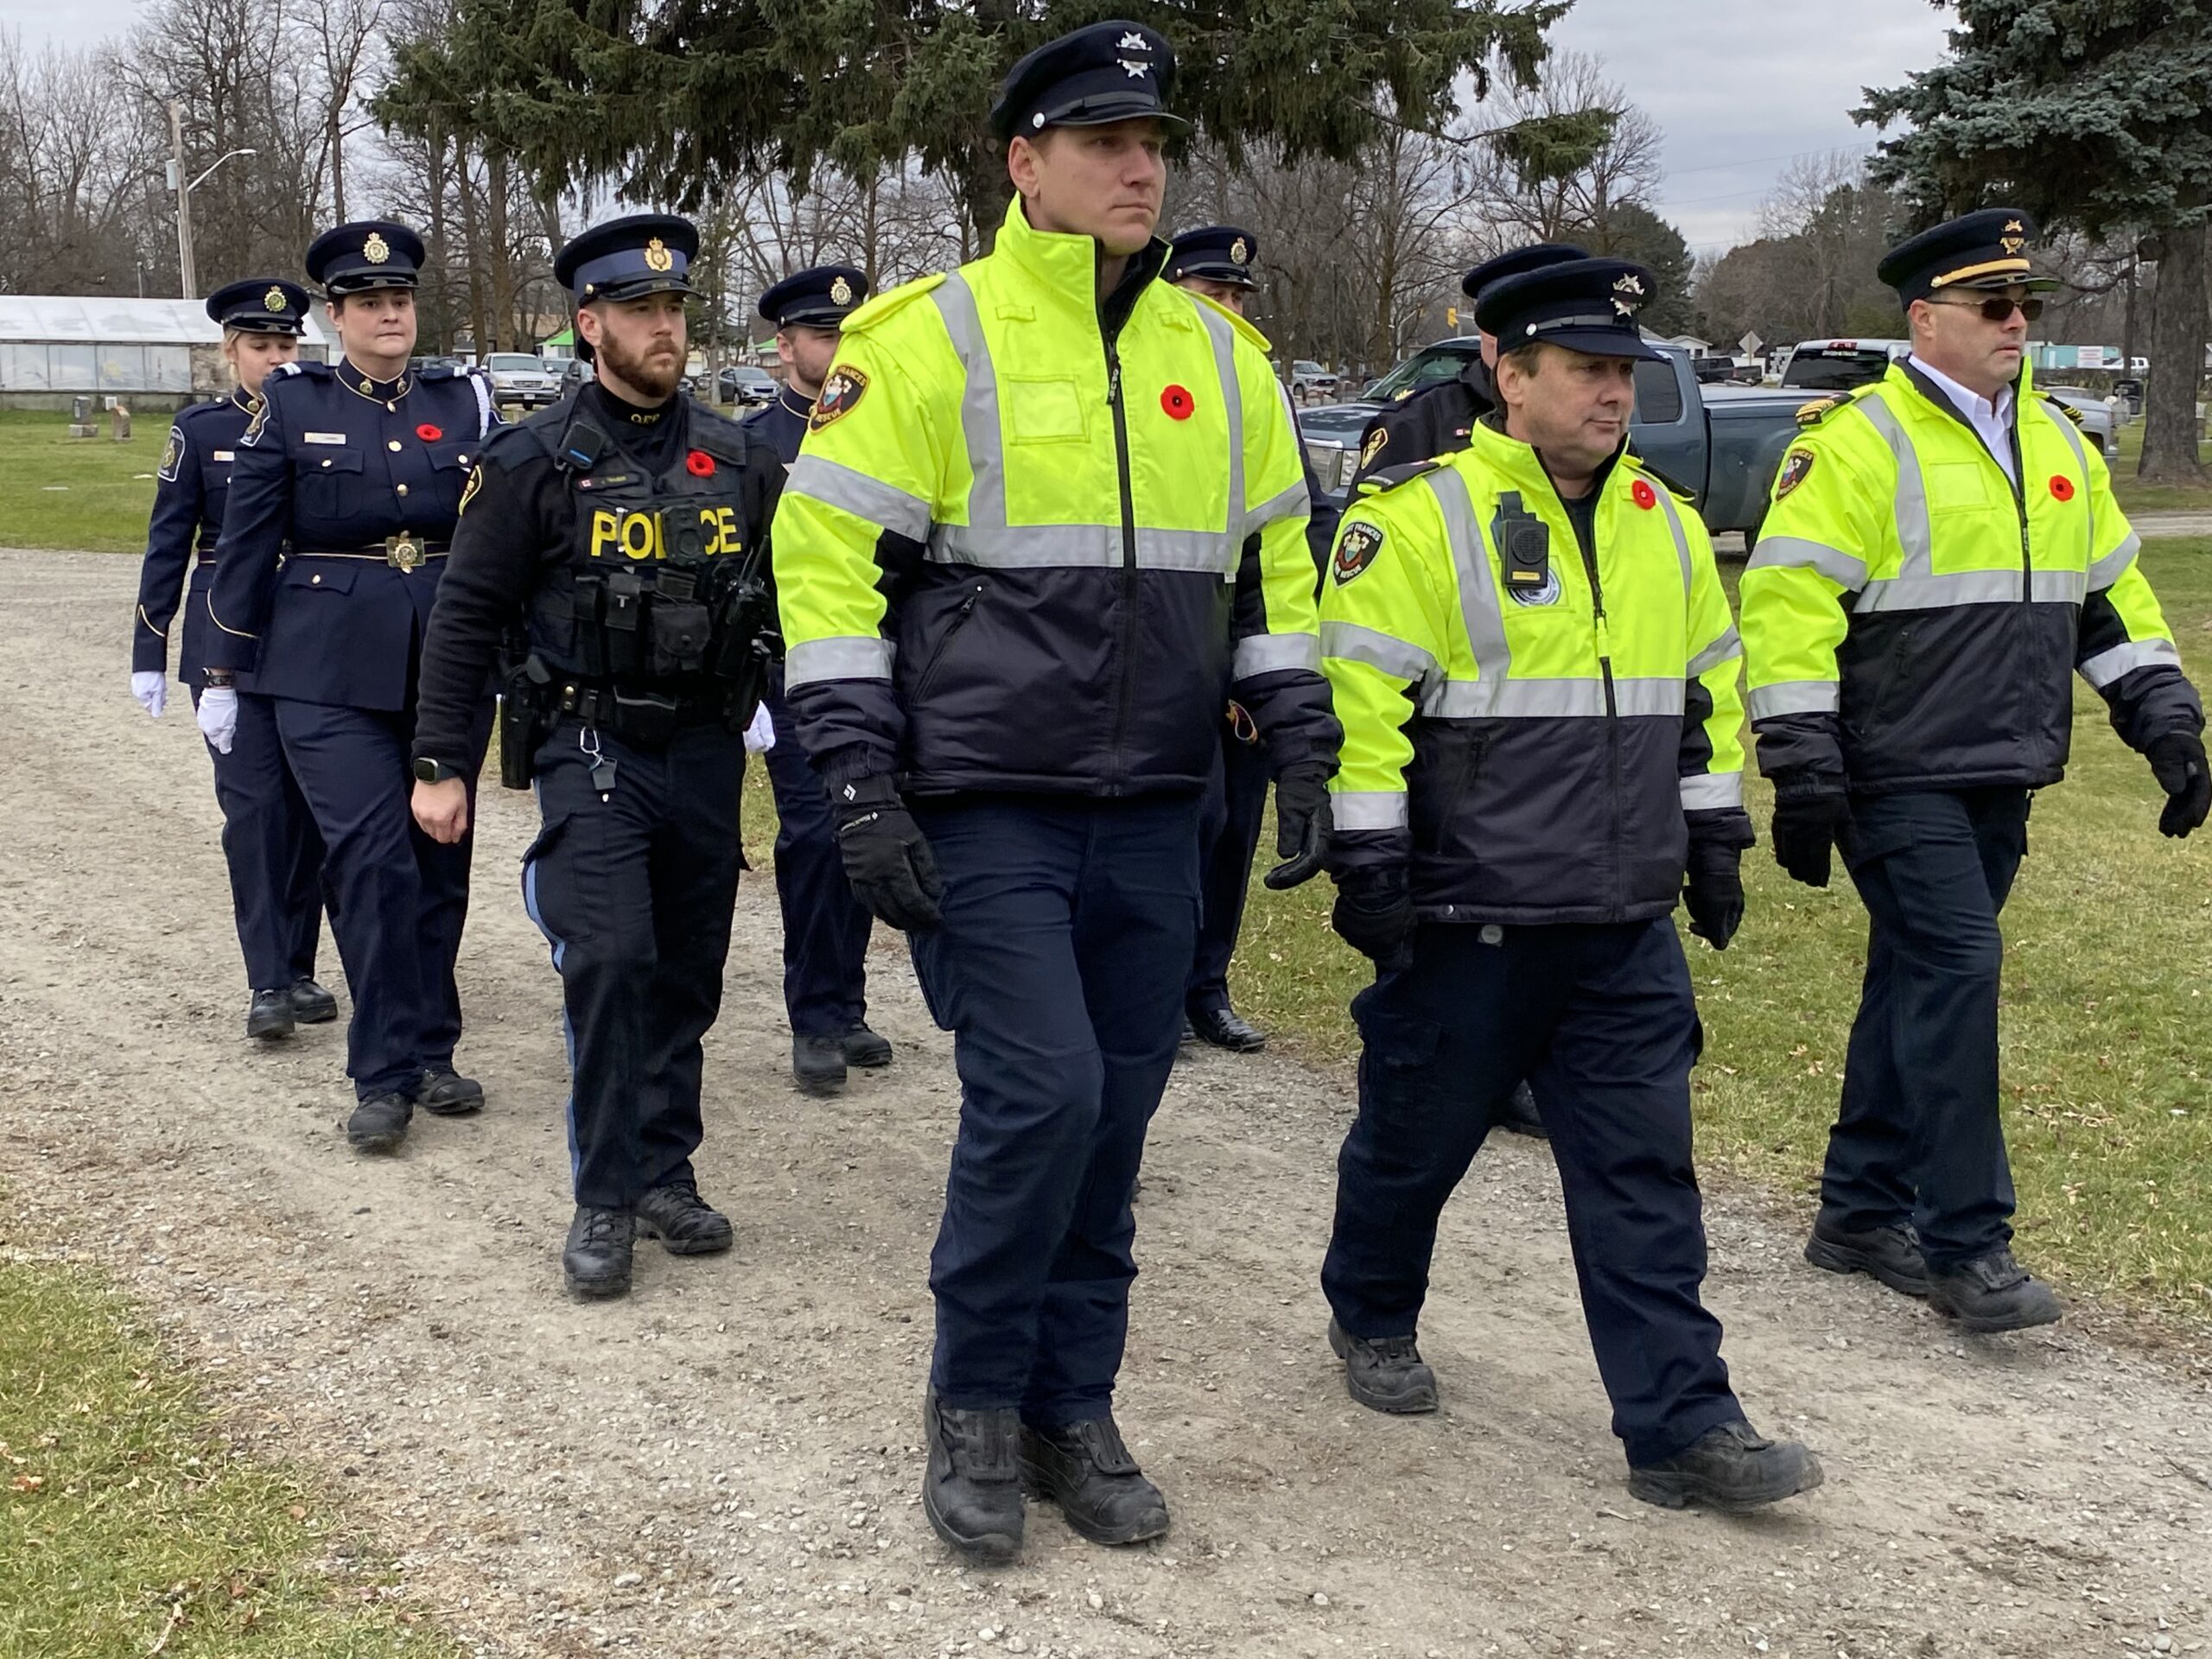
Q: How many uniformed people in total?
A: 9